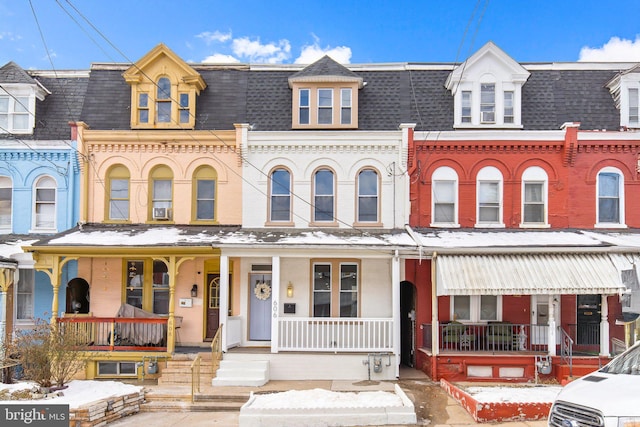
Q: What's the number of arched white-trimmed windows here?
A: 6